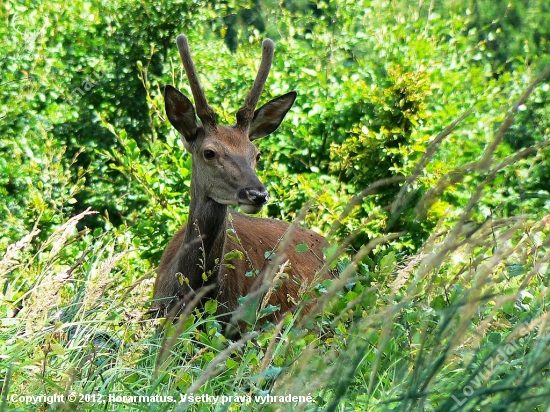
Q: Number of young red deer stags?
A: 1